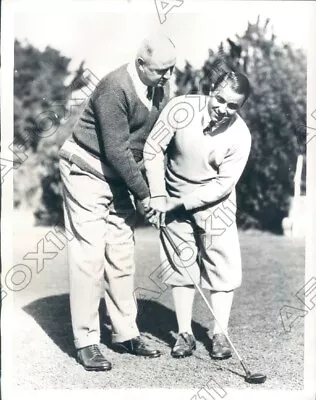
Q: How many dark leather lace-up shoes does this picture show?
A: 4